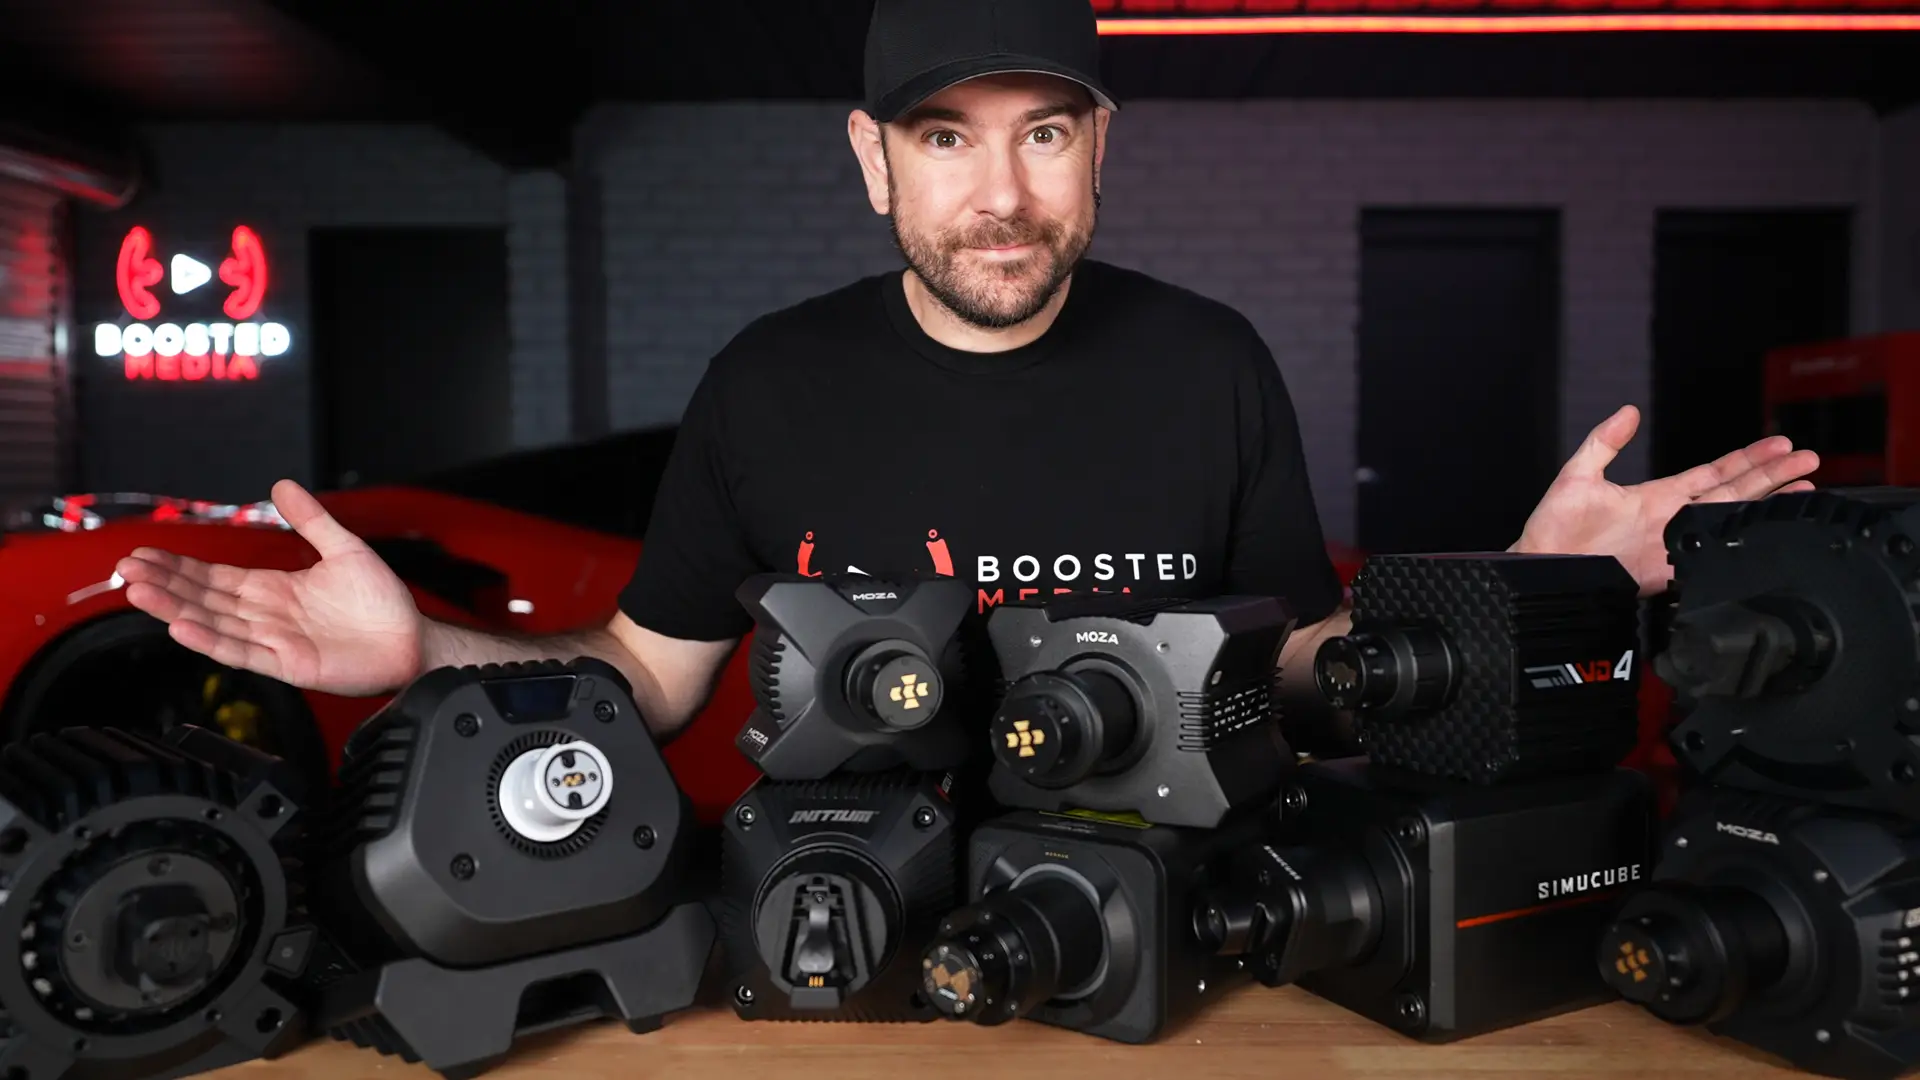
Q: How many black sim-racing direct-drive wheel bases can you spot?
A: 10